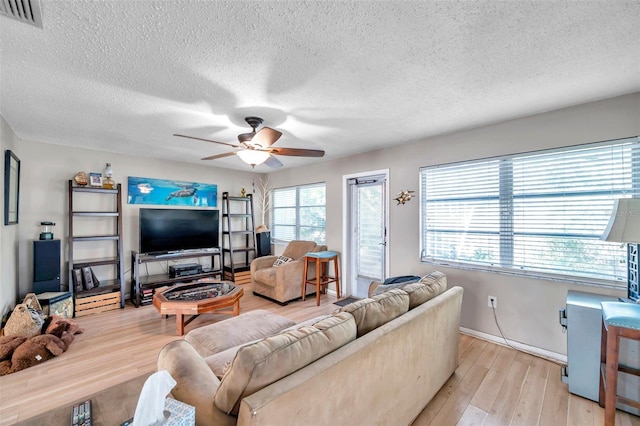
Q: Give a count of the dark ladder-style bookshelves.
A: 2